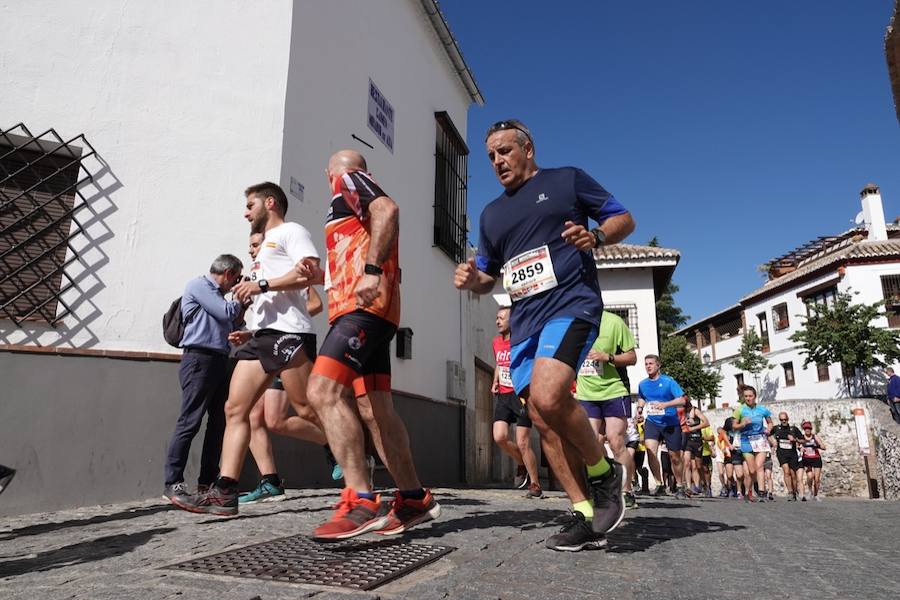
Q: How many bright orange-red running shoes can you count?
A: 2